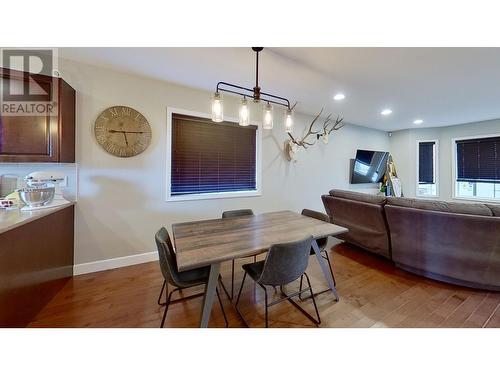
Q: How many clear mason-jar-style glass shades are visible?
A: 4